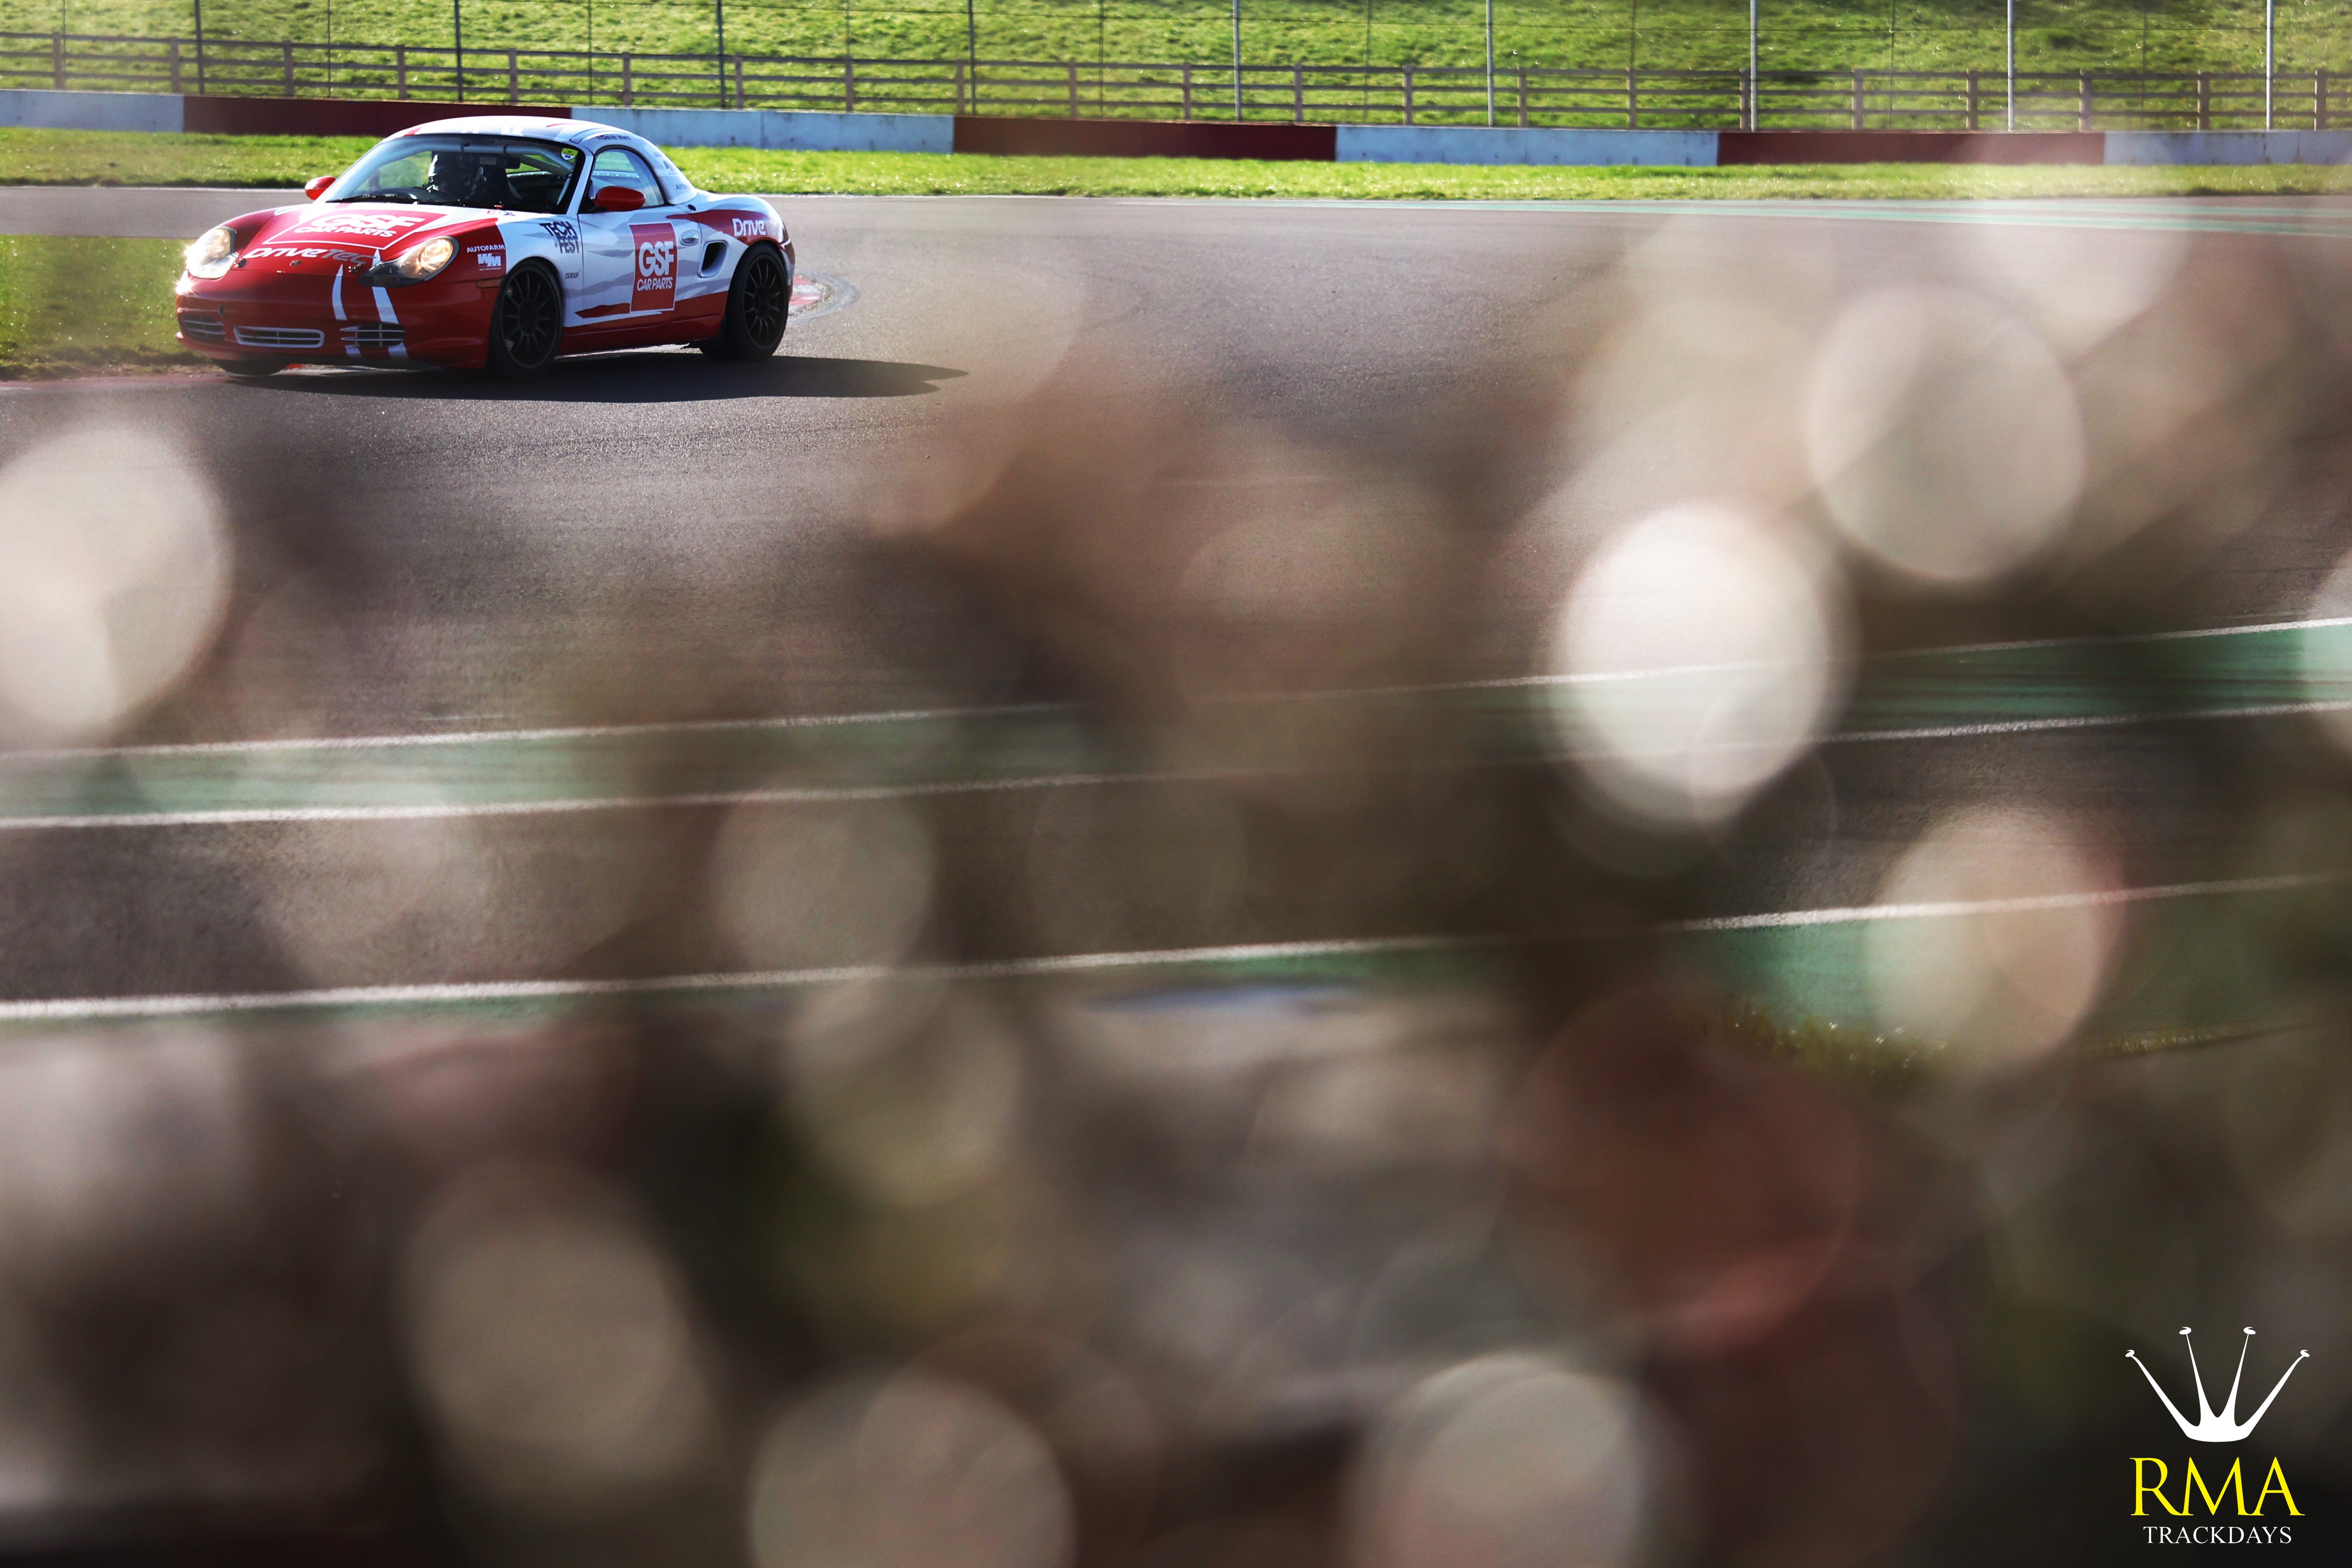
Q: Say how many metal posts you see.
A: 9